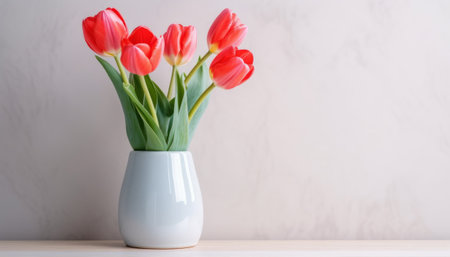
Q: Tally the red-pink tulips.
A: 5